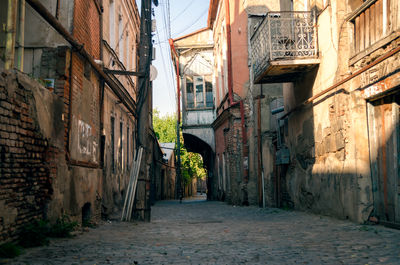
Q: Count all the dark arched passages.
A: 1